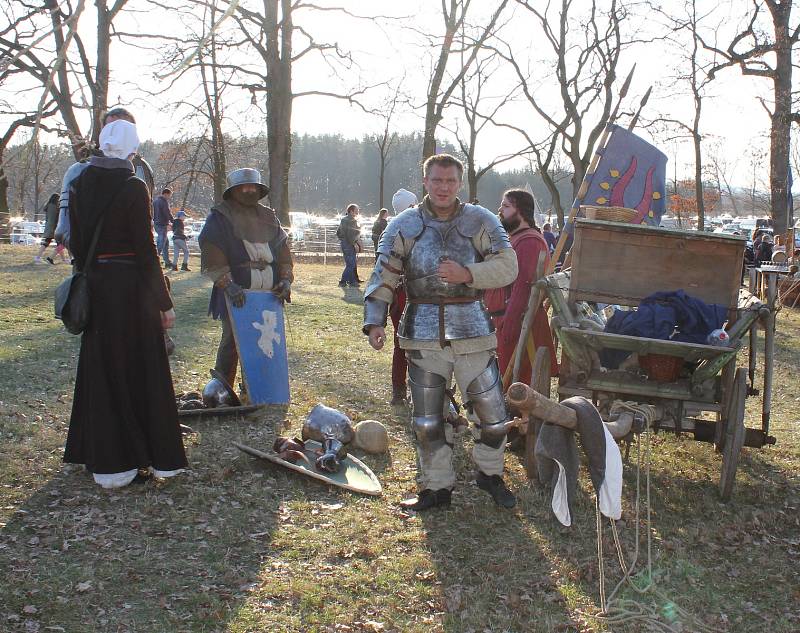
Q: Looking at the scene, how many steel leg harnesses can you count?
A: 2